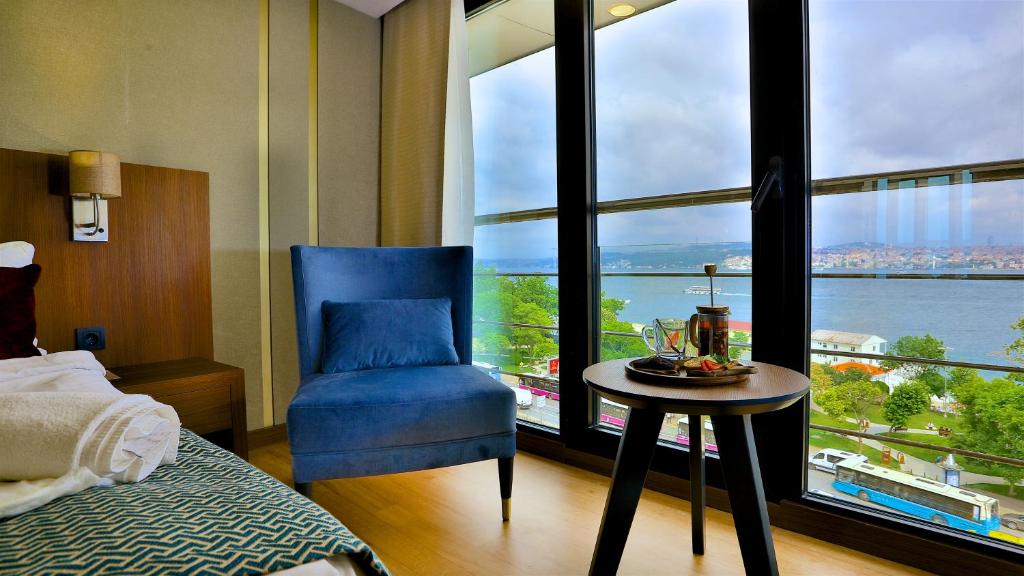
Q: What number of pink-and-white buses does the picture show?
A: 3